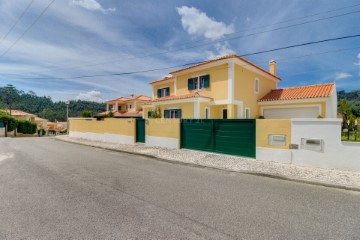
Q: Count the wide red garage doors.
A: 0